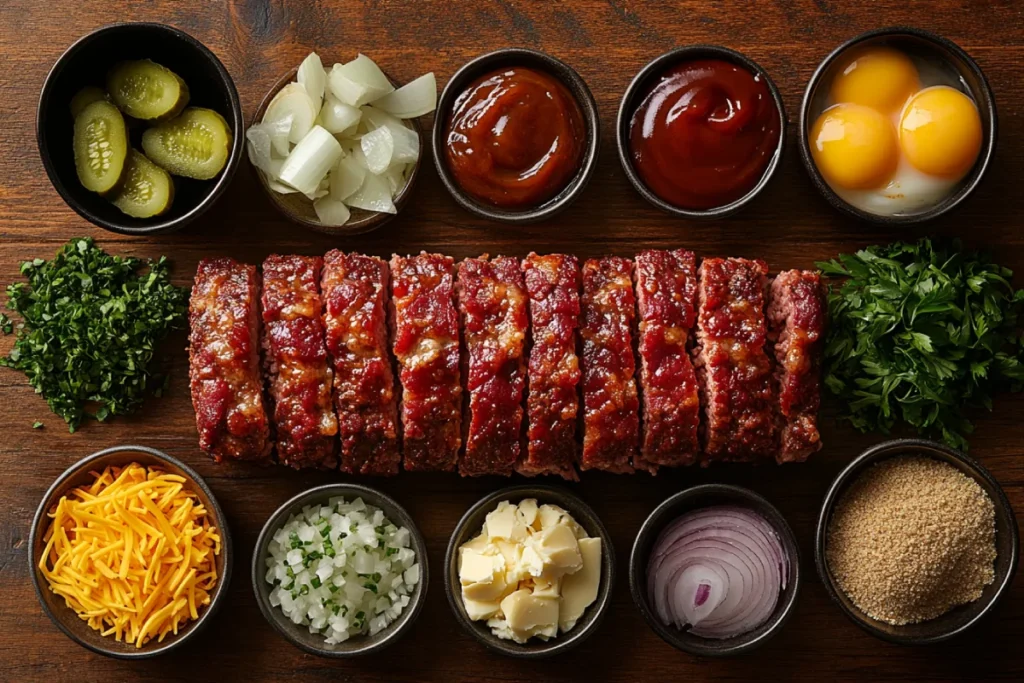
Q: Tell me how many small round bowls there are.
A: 10